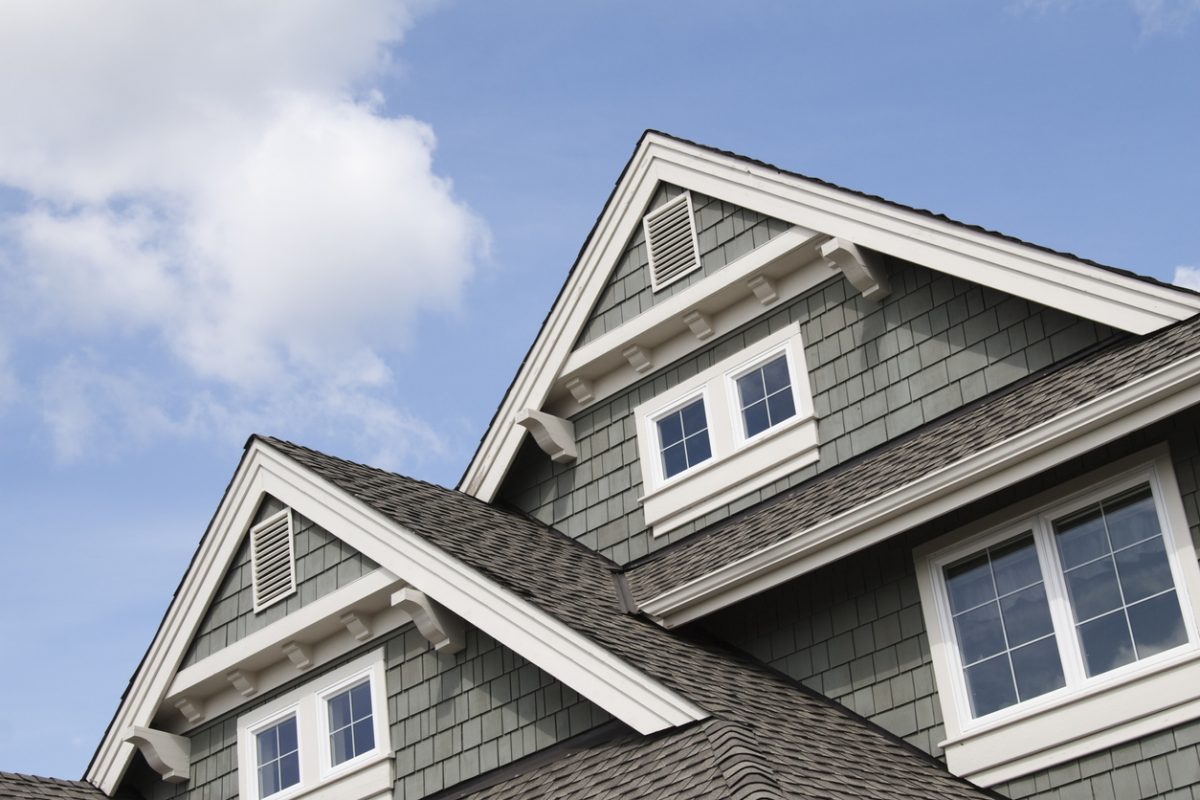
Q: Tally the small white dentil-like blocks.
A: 8